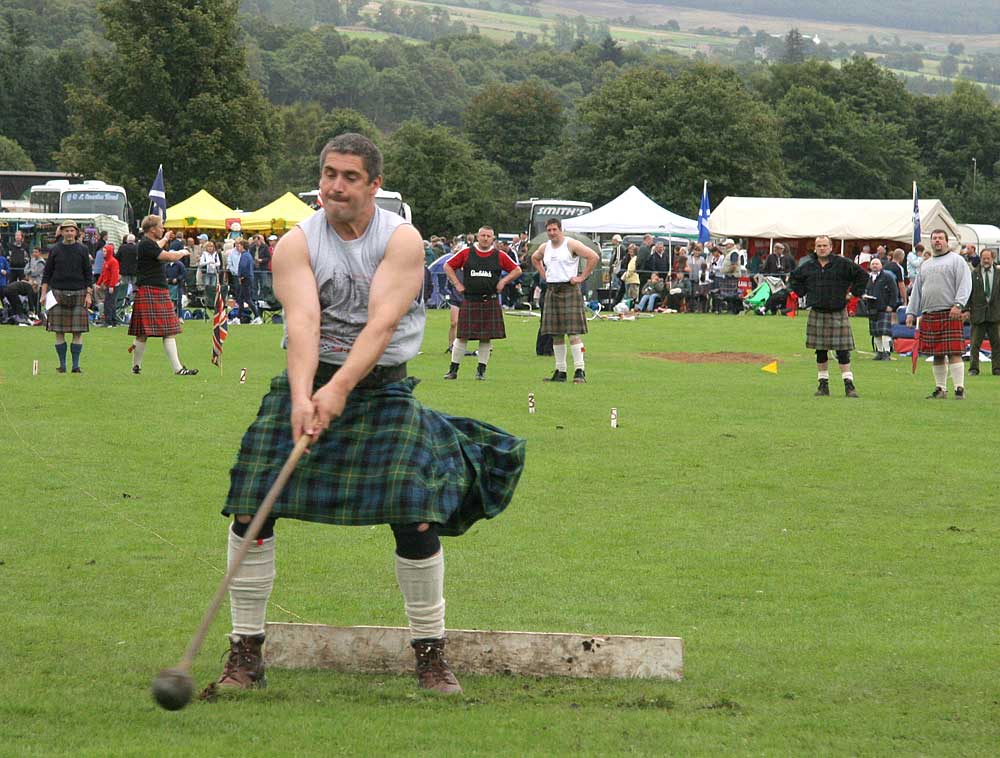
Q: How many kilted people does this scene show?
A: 8